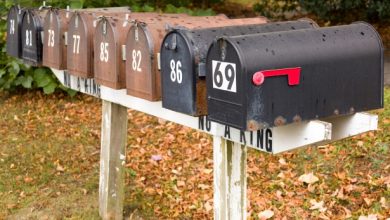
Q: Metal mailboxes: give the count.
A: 8